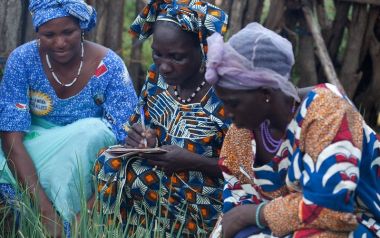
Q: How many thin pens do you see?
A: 1